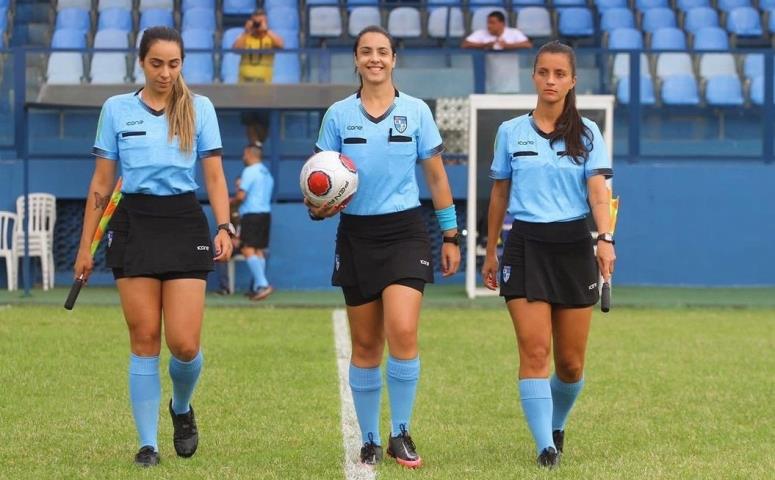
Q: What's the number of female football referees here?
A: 3